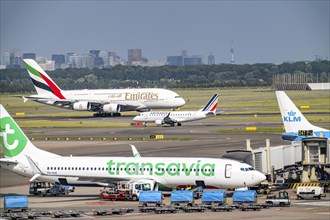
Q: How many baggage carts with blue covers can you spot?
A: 5